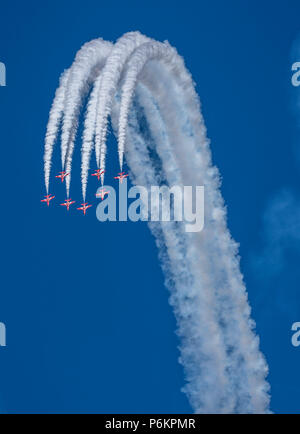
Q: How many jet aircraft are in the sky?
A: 7